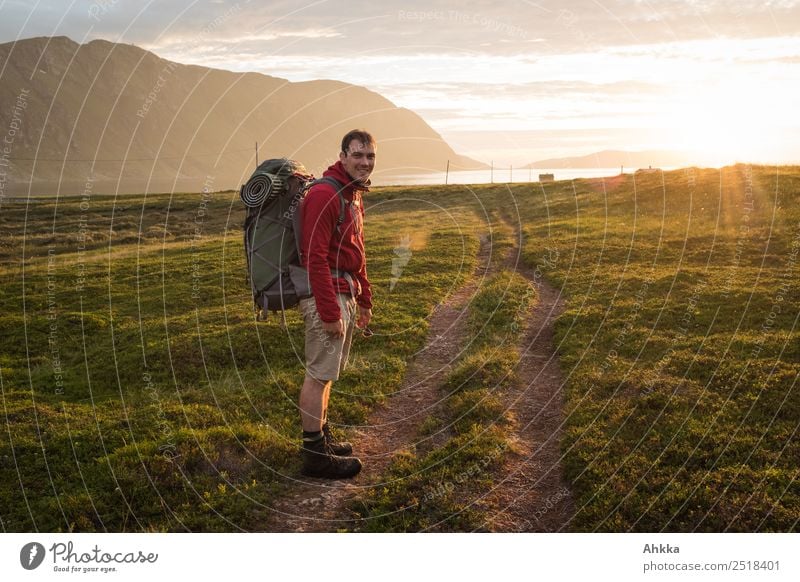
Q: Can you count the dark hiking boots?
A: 2